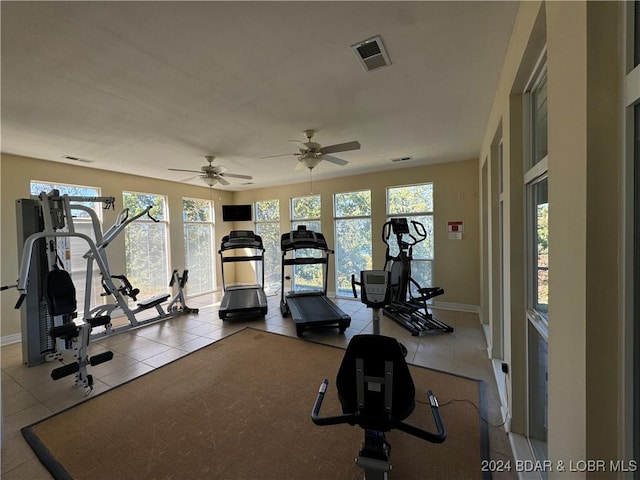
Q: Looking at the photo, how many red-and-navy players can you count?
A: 0